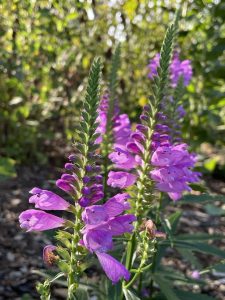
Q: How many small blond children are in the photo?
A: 0